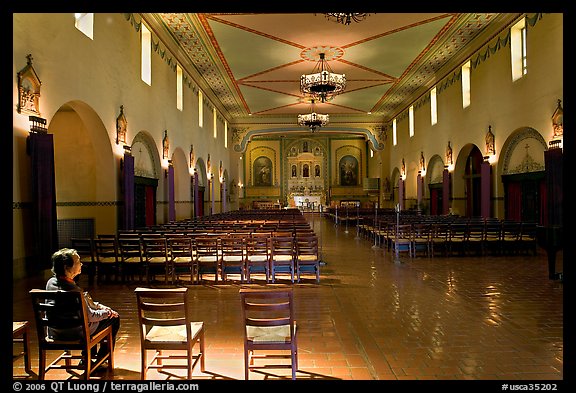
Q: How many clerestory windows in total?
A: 11